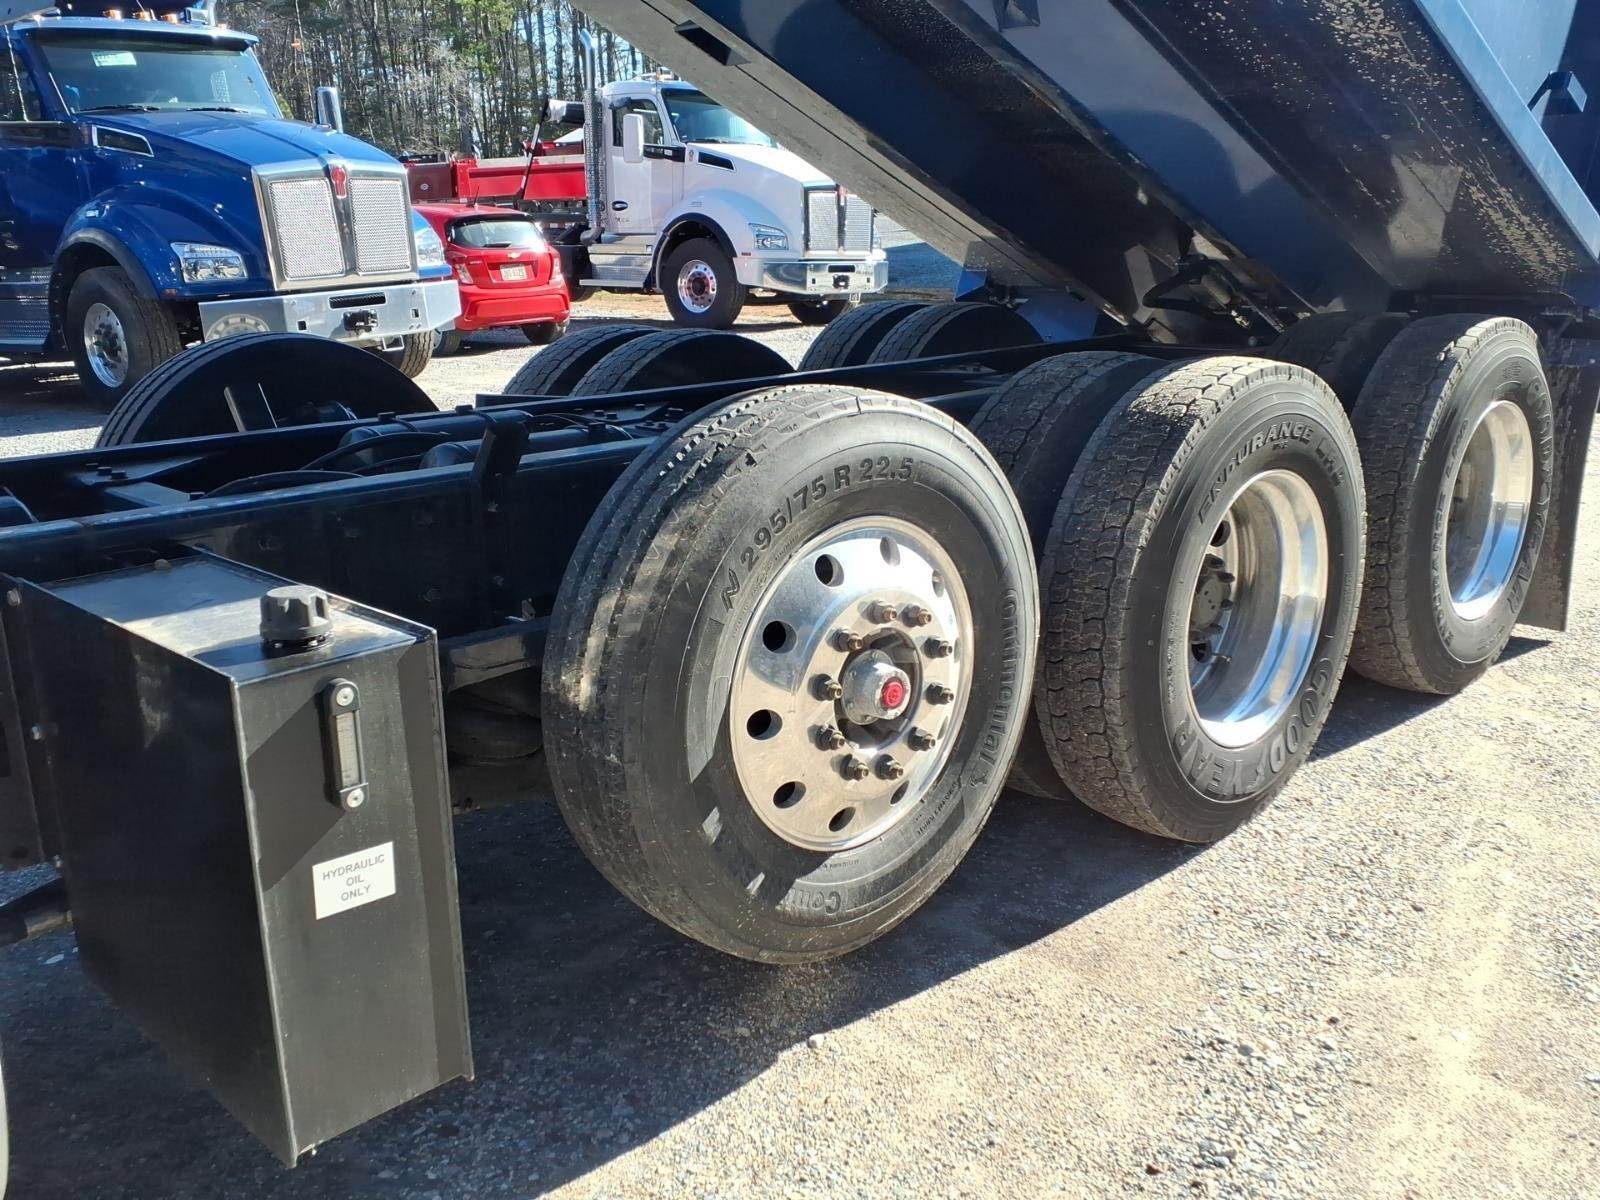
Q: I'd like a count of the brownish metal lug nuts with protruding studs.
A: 10